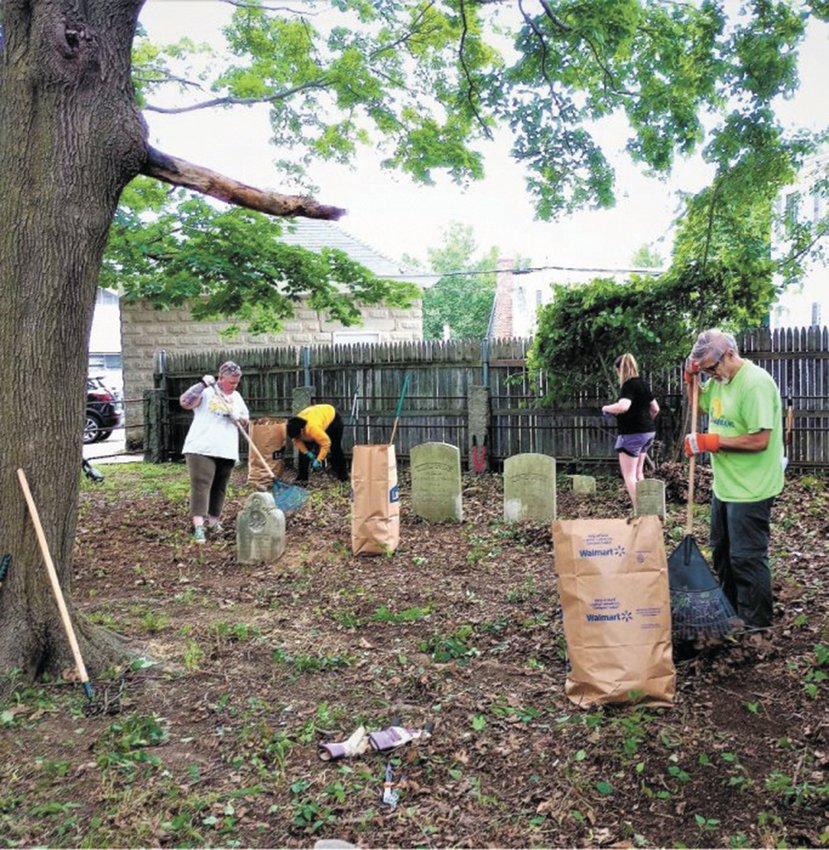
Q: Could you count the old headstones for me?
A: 5